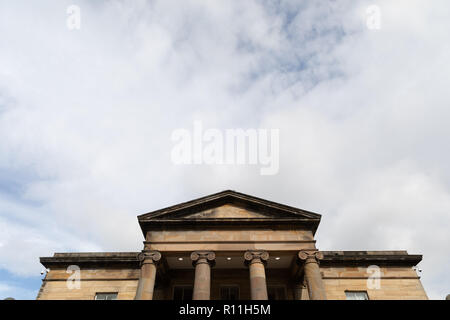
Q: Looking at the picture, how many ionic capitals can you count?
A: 4